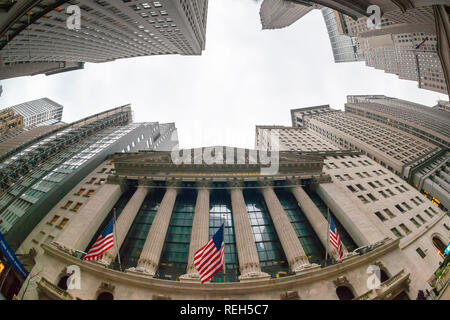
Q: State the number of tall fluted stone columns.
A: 6